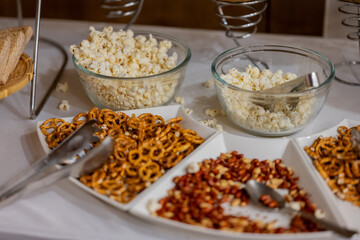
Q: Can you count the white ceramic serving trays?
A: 3